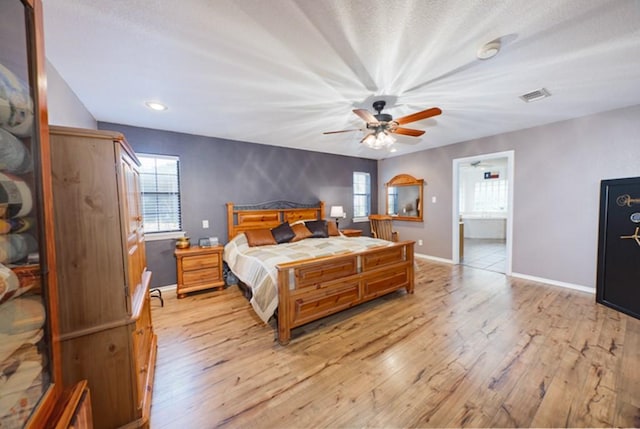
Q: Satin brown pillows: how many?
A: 3